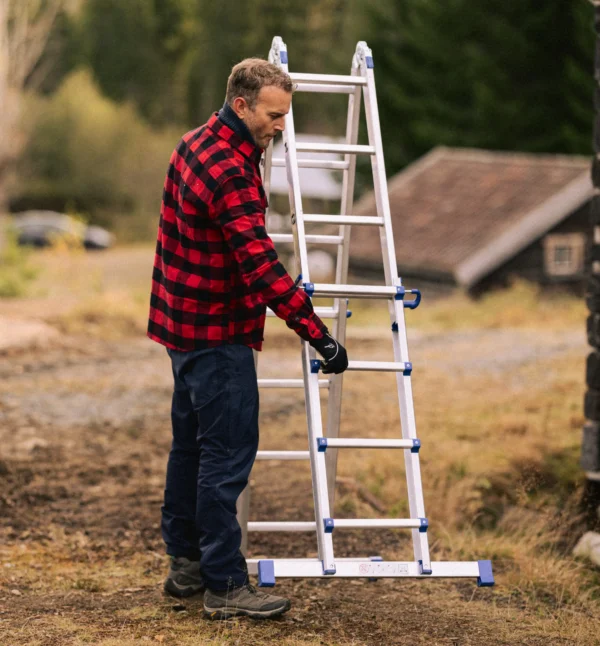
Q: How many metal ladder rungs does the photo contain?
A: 14